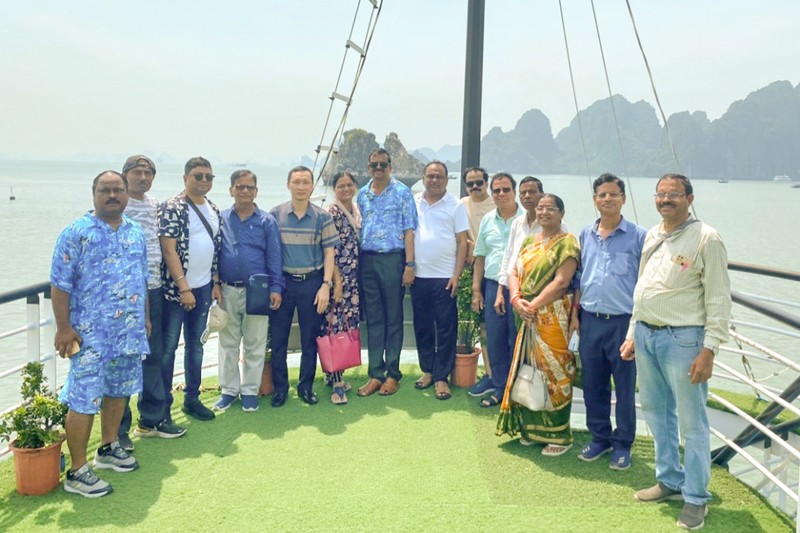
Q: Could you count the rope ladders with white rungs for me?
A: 1